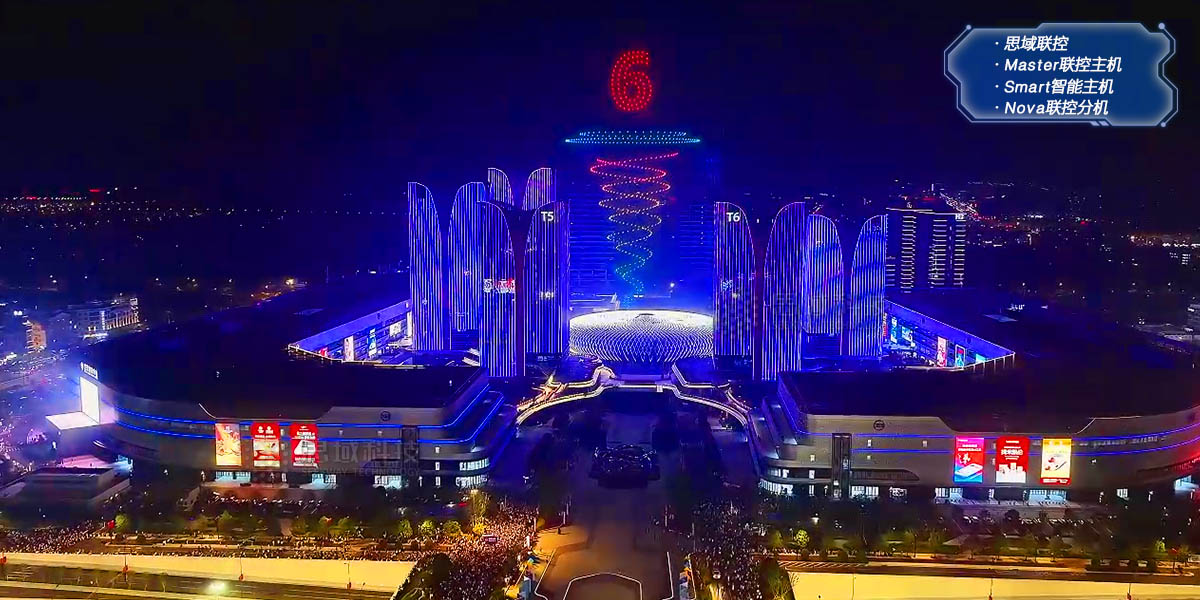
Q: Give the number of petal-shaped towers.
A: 10